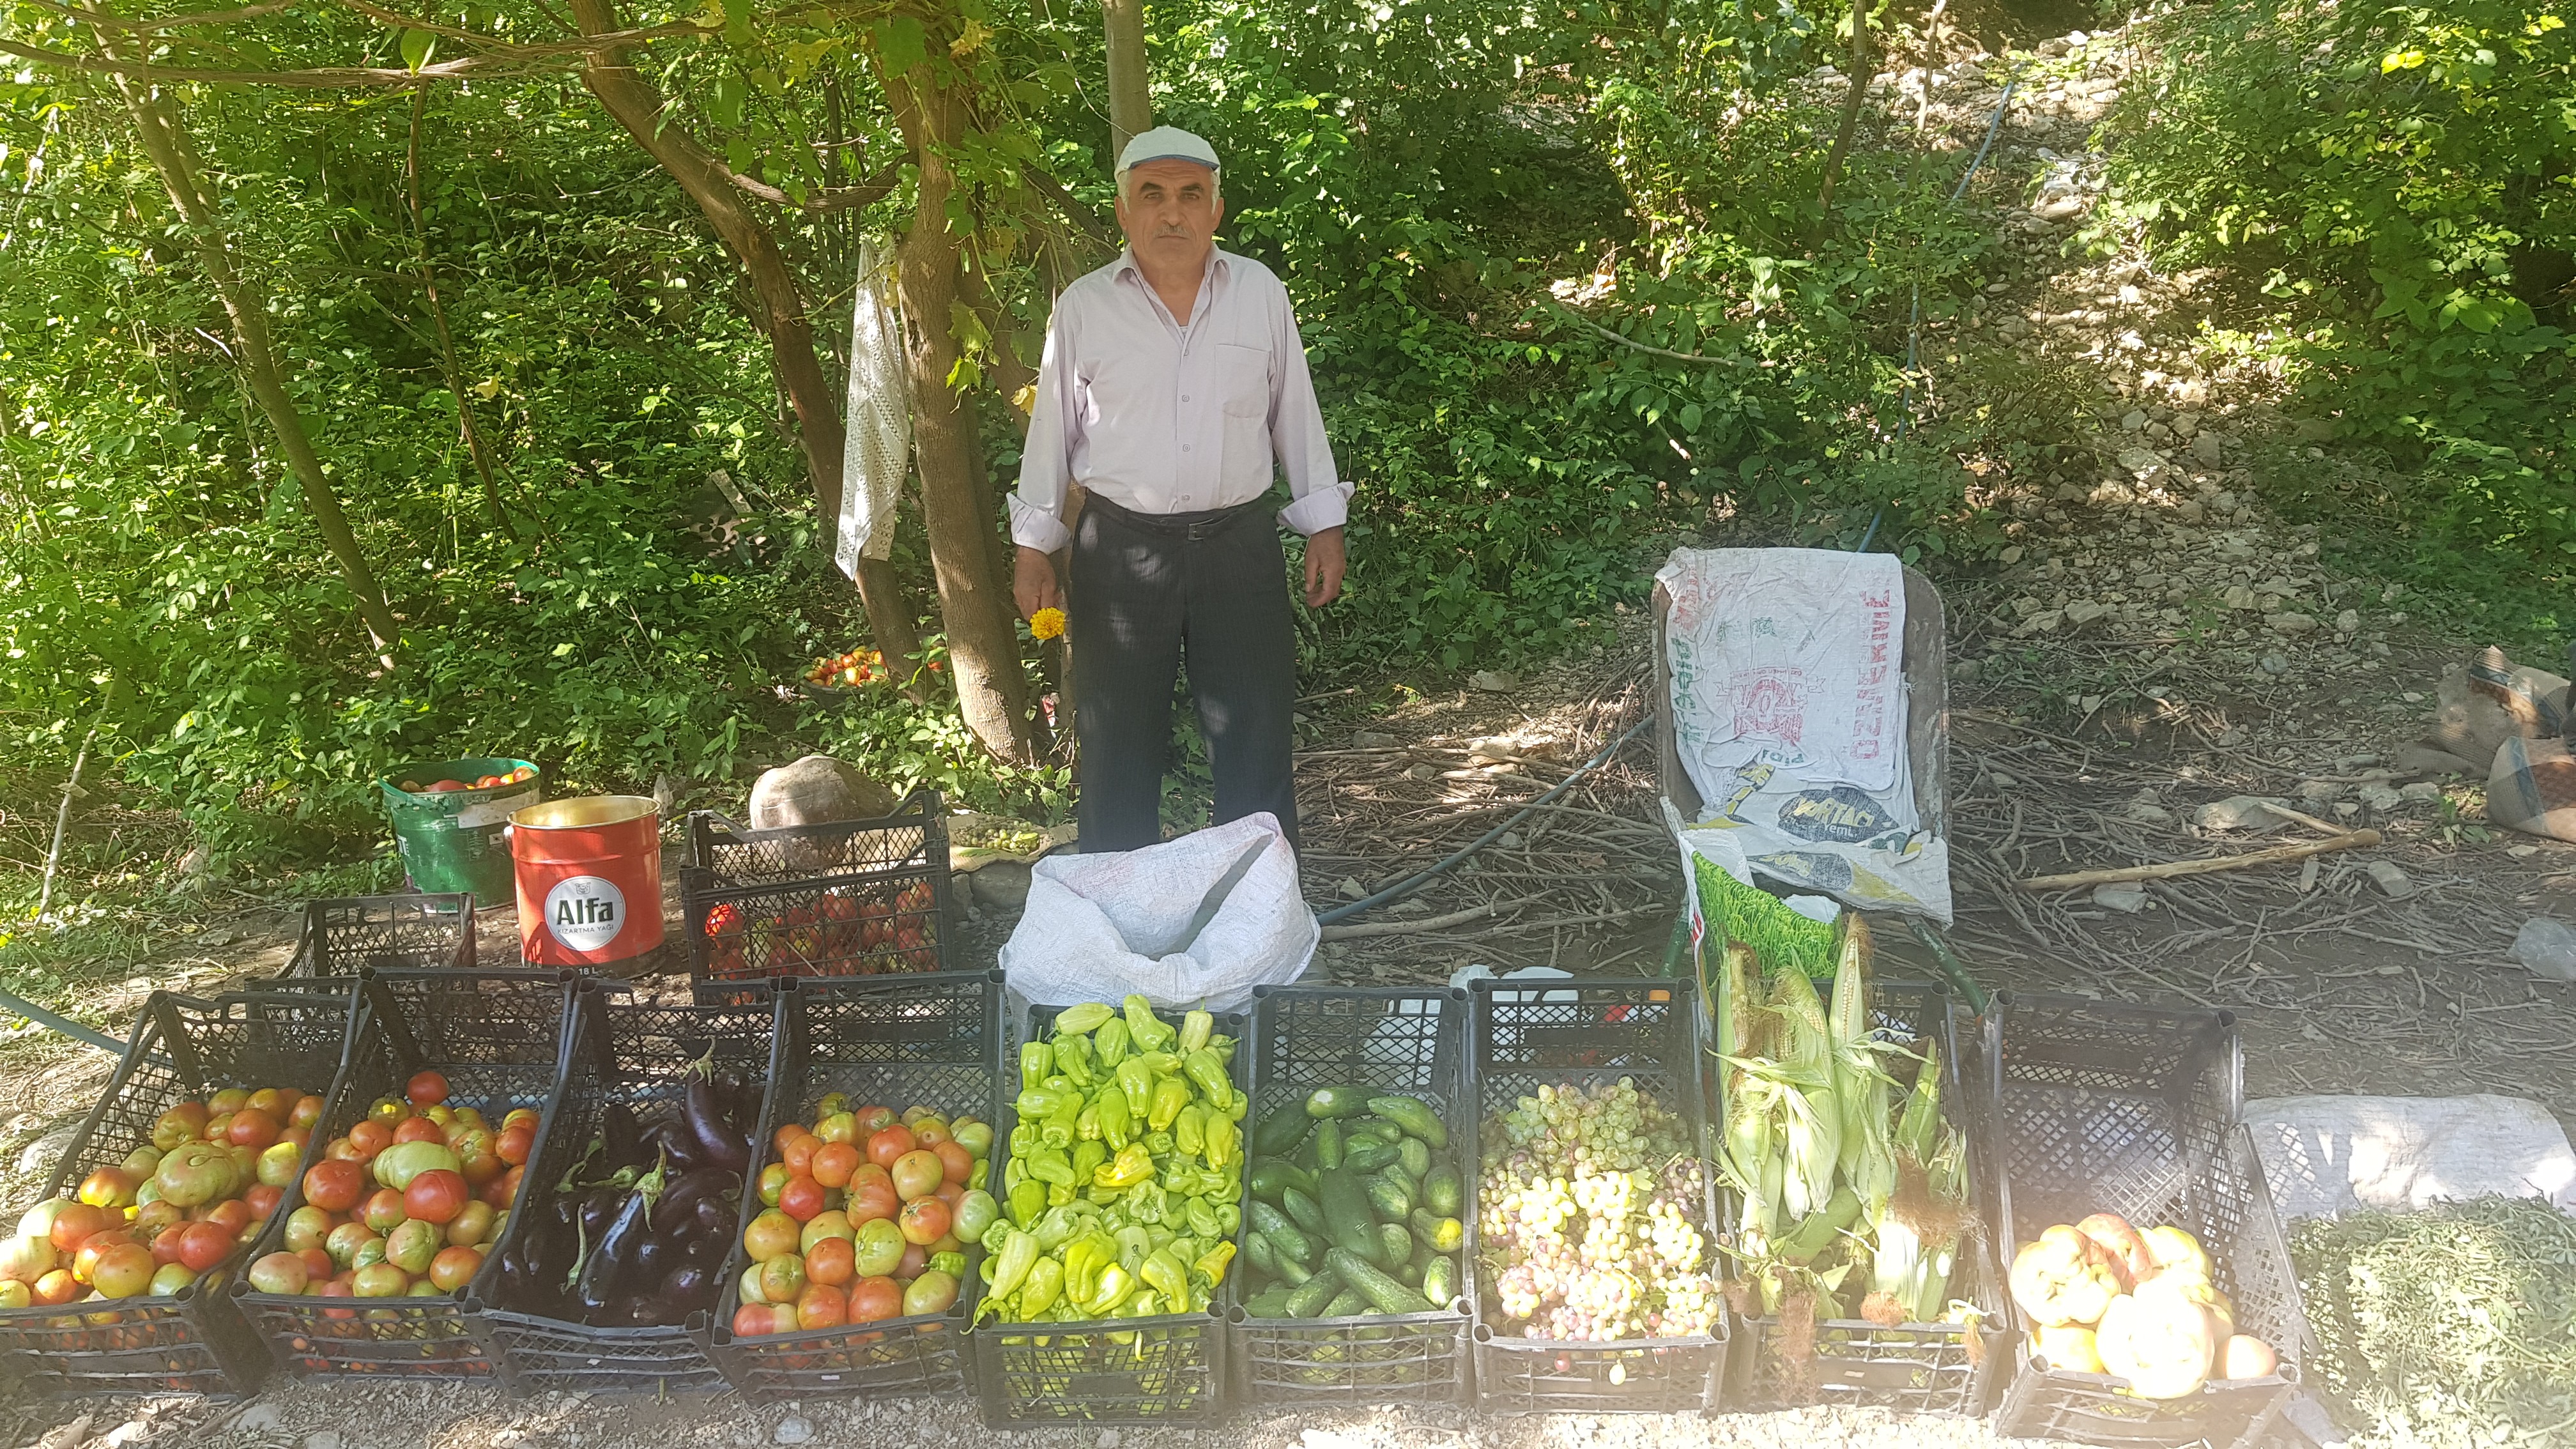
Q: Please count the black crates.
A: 11